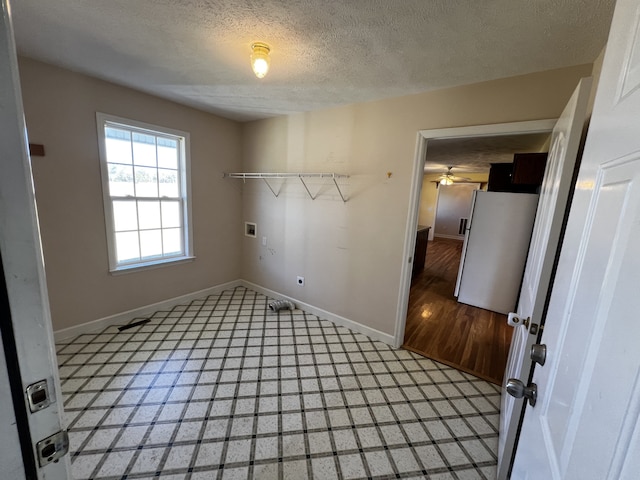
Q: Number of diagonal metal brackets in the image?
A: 3